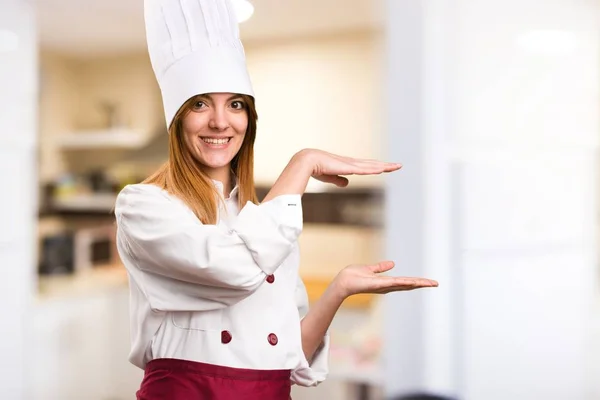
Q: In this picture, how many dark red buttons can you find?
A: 3